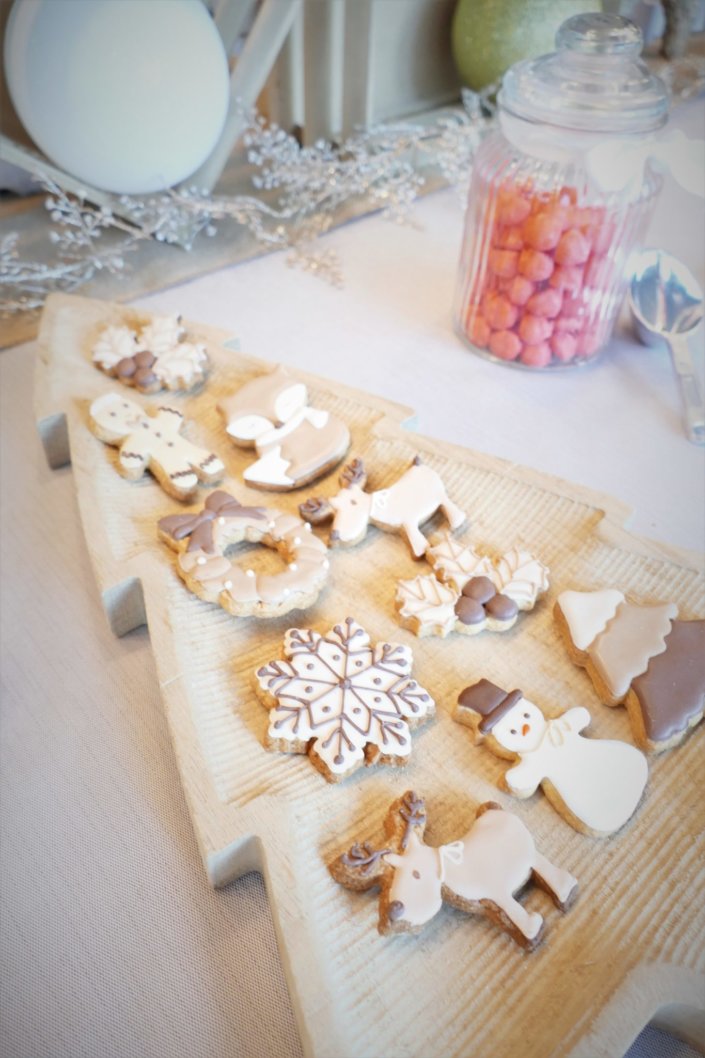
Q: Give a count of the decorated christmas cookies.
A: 10